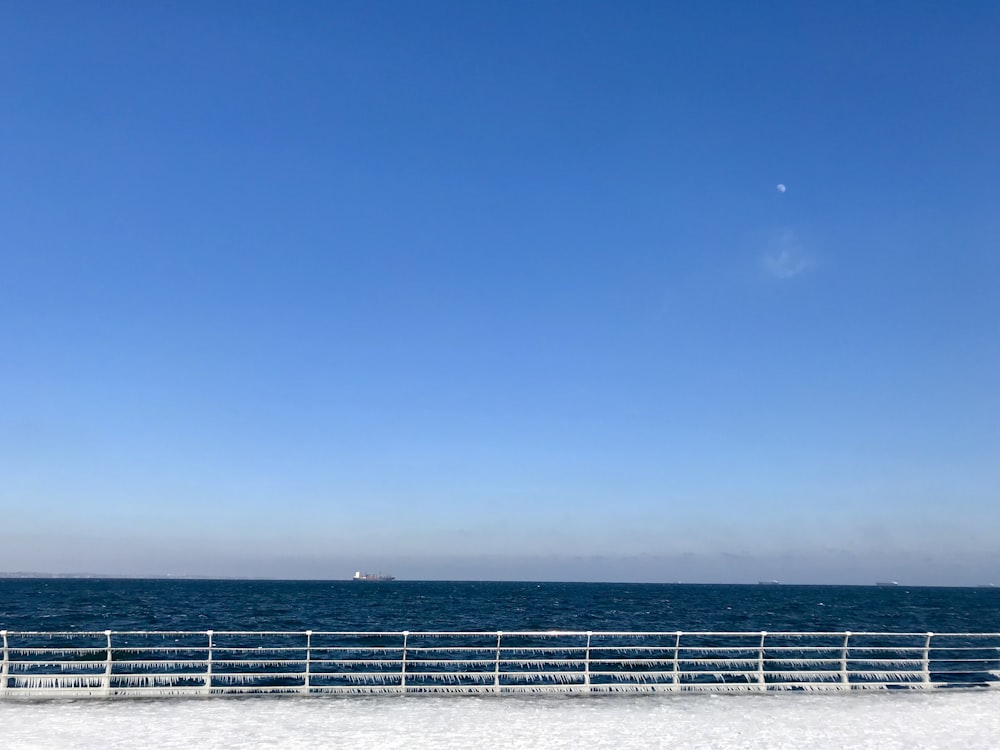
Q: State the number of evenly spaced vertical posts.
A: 11